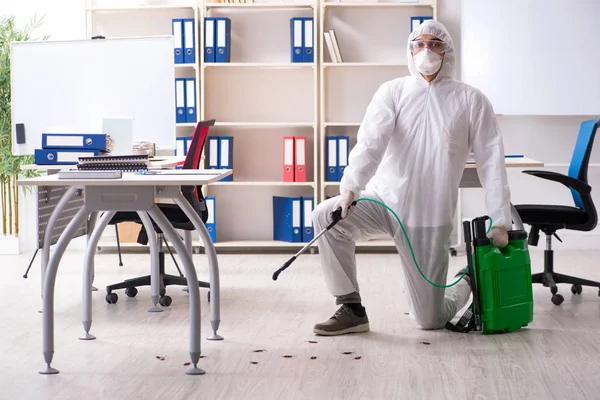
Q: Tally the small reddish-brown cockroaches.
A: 11